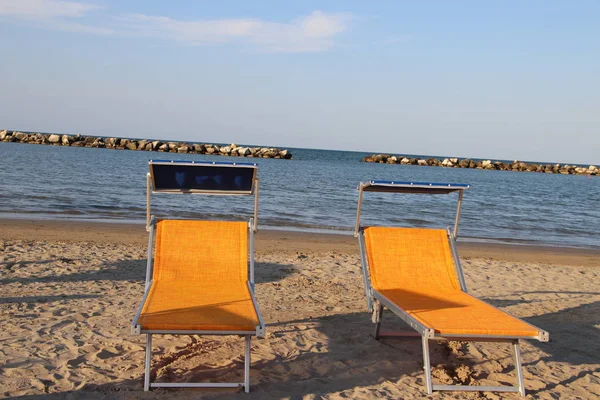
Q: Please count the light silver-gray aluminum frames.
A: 2